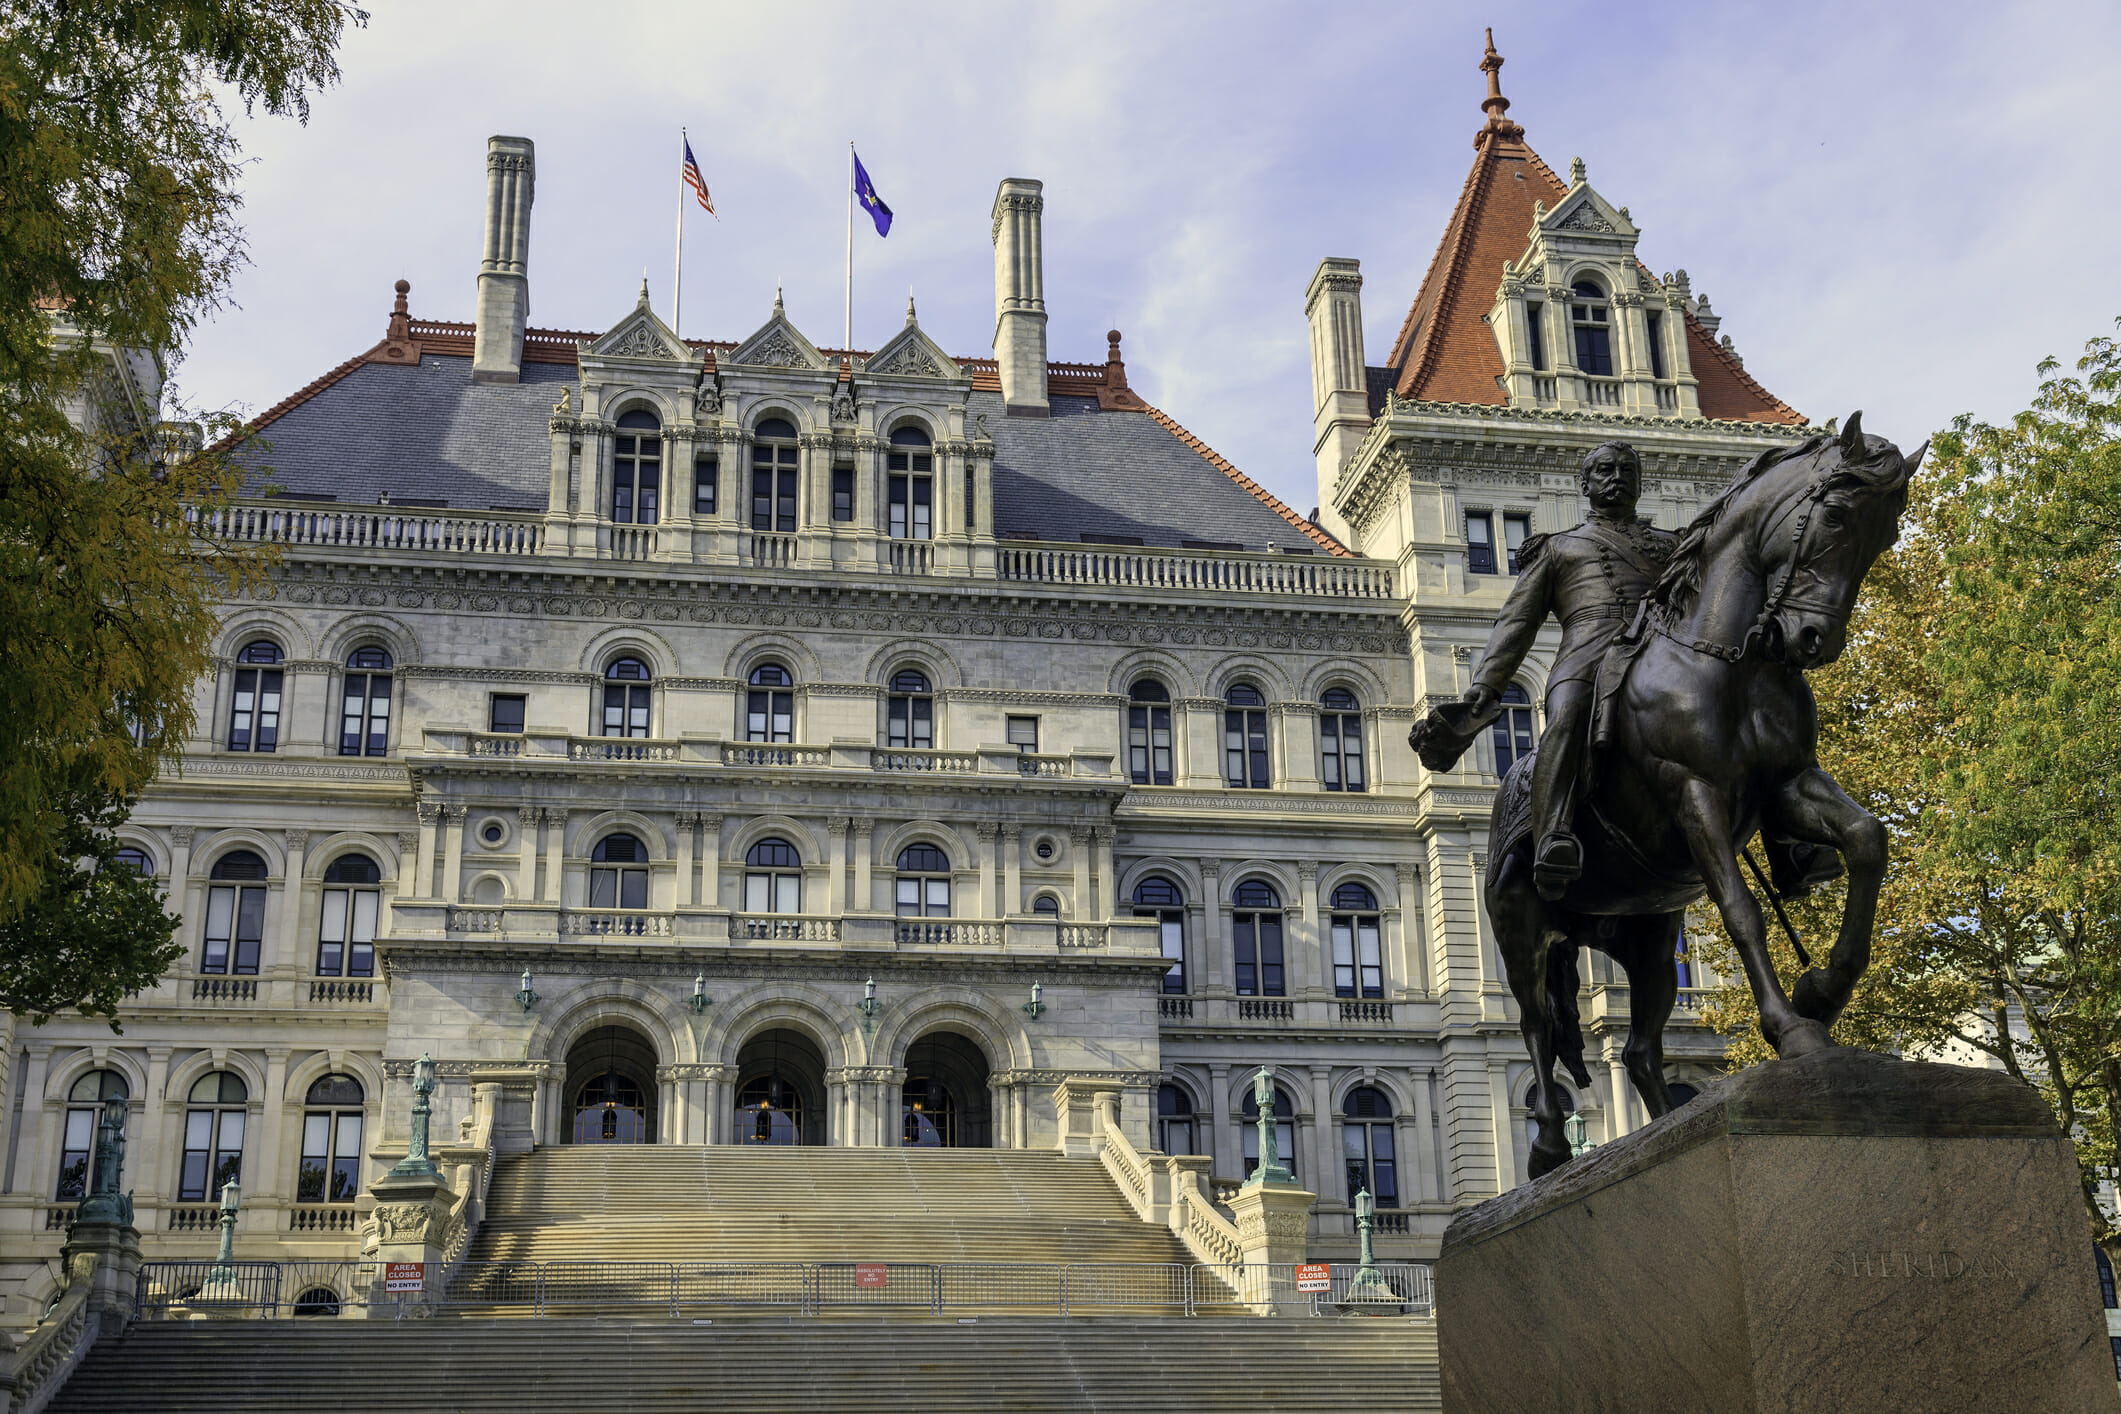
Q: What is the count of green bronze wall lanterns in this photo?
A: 4